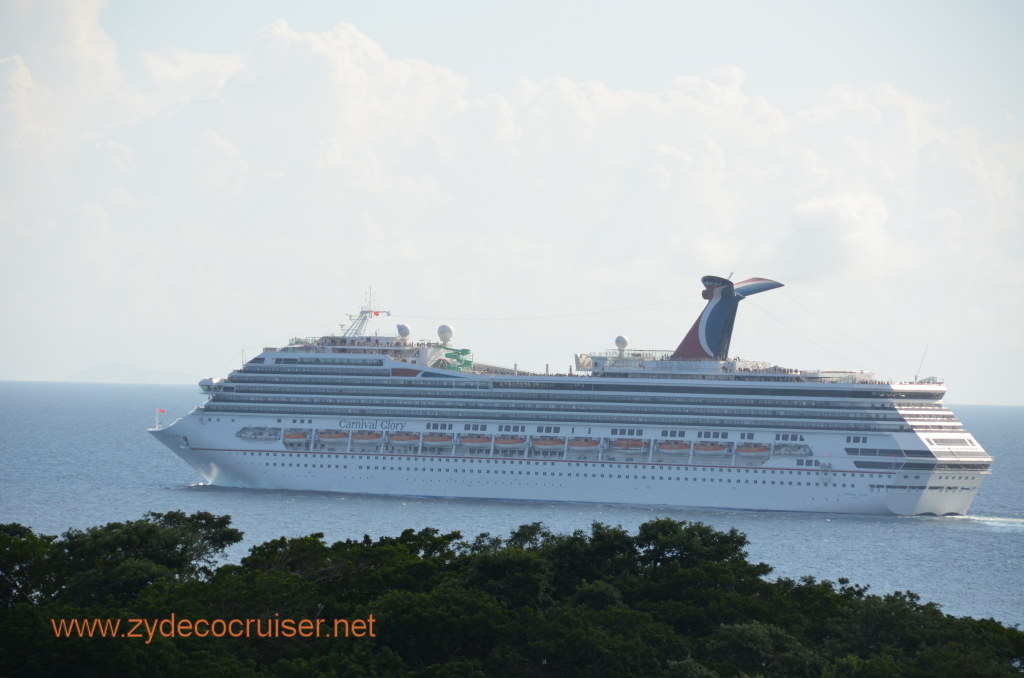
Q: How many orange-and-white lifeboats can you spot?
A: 13